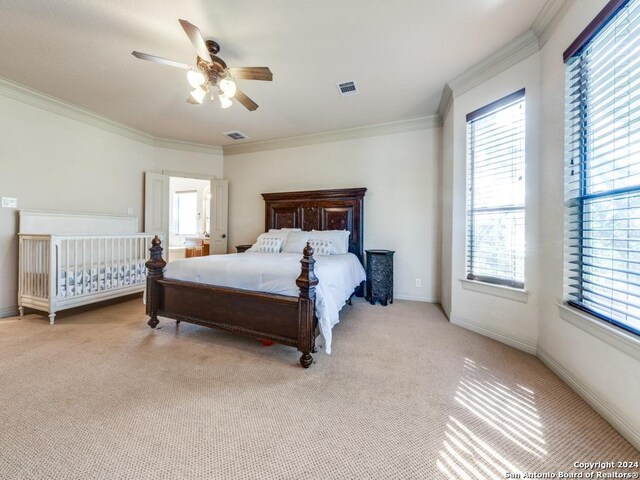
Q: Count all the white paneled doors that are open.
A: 2